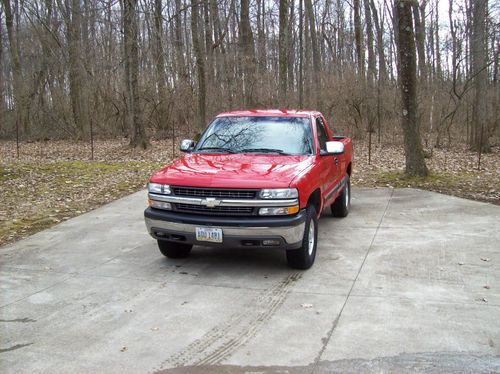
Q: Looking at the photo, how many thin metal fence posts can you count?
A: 5